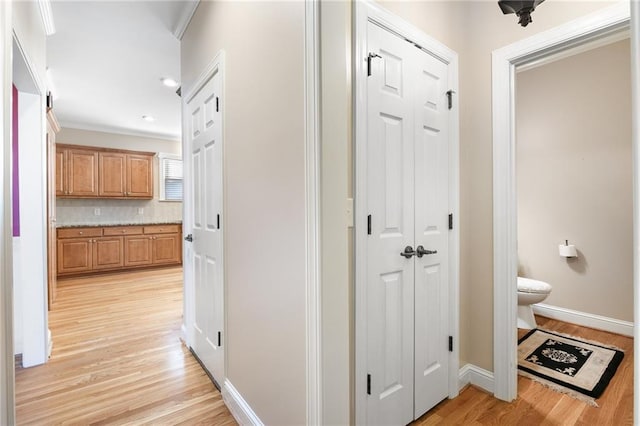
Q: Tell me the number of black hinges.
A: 9